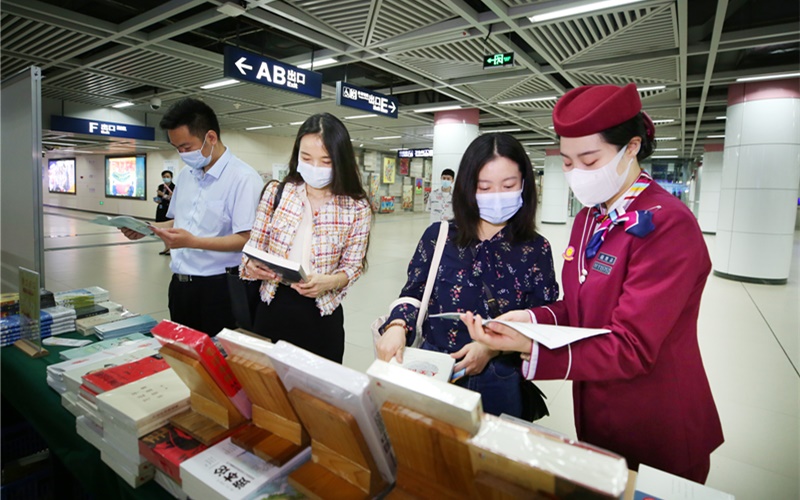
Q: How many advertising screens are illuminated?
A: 2